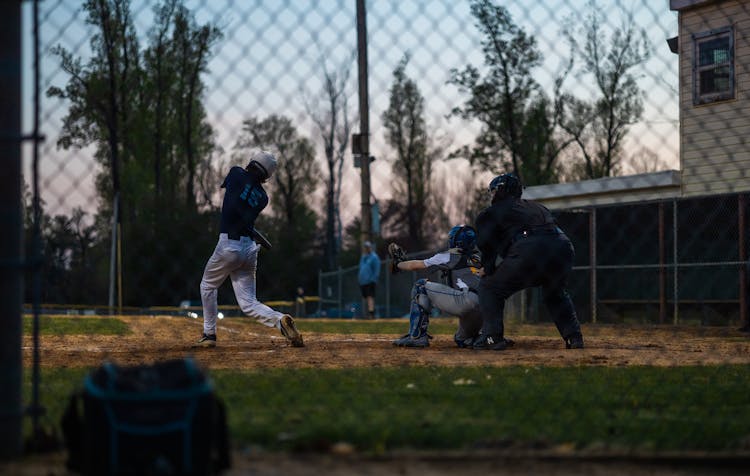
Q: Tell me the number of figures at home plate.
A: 3